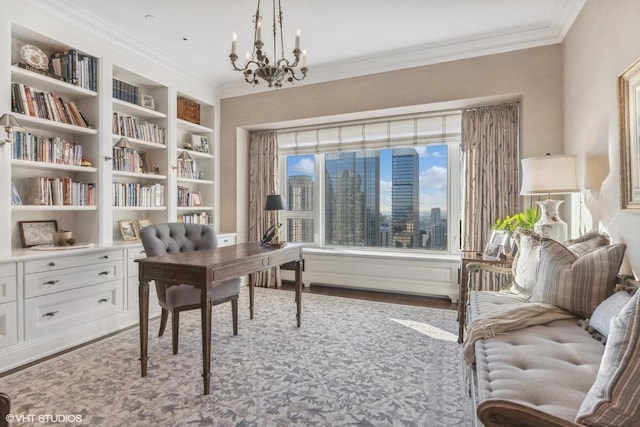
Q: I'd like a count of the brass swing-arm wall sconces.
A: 3